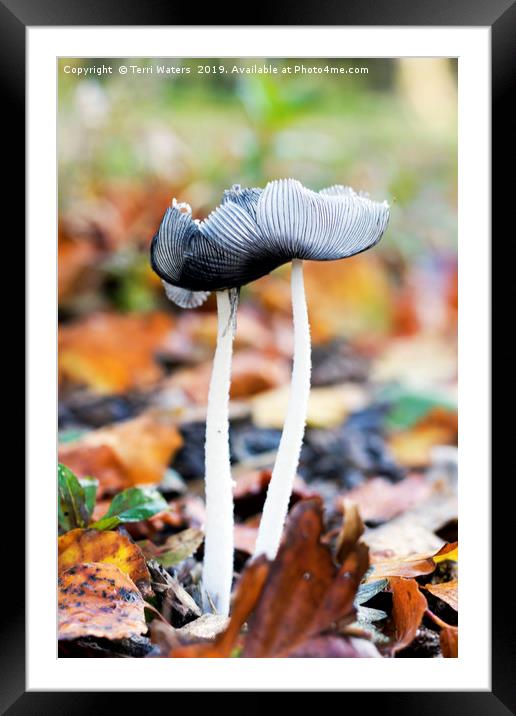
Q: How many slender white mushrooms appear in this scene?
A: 2